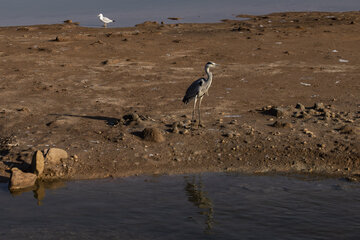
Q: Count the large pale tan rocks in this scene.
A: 3